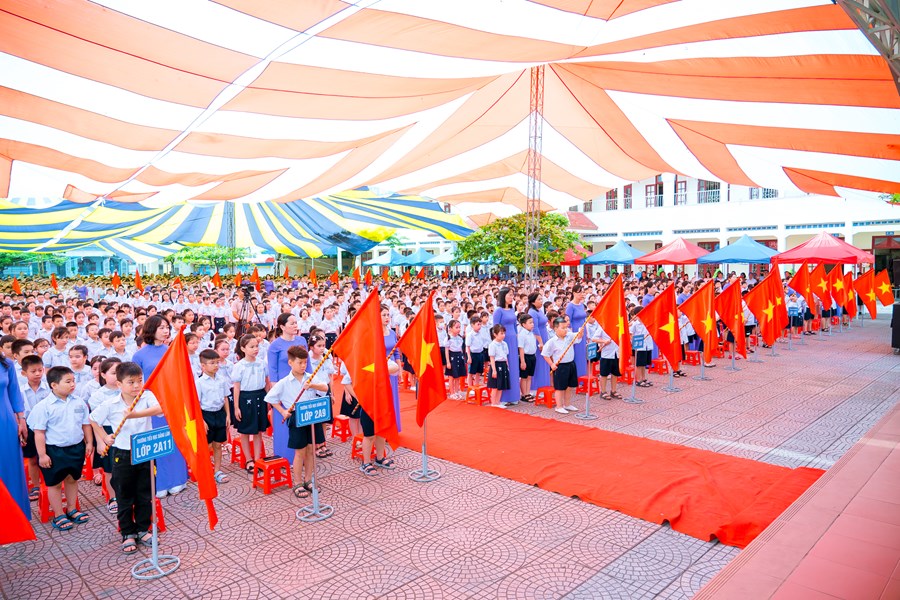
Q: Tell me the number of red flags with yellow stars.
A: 15